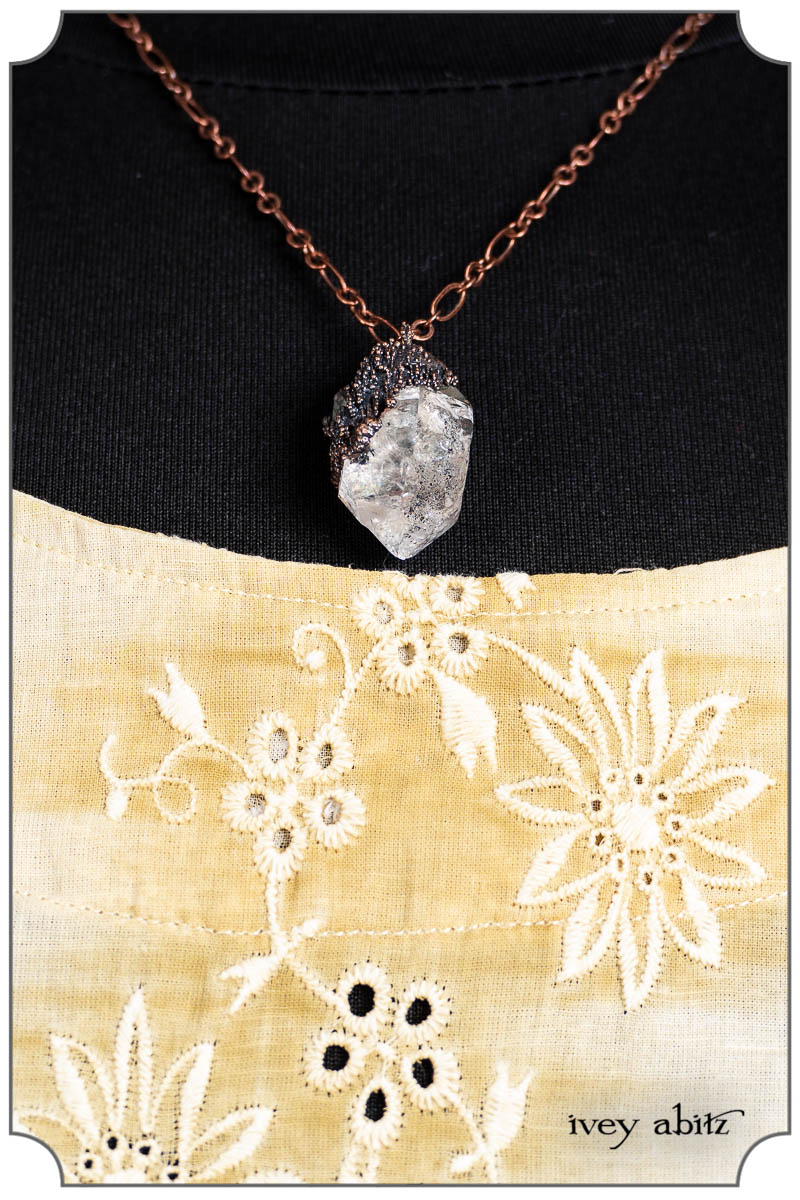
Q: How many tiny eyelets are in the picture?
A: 13